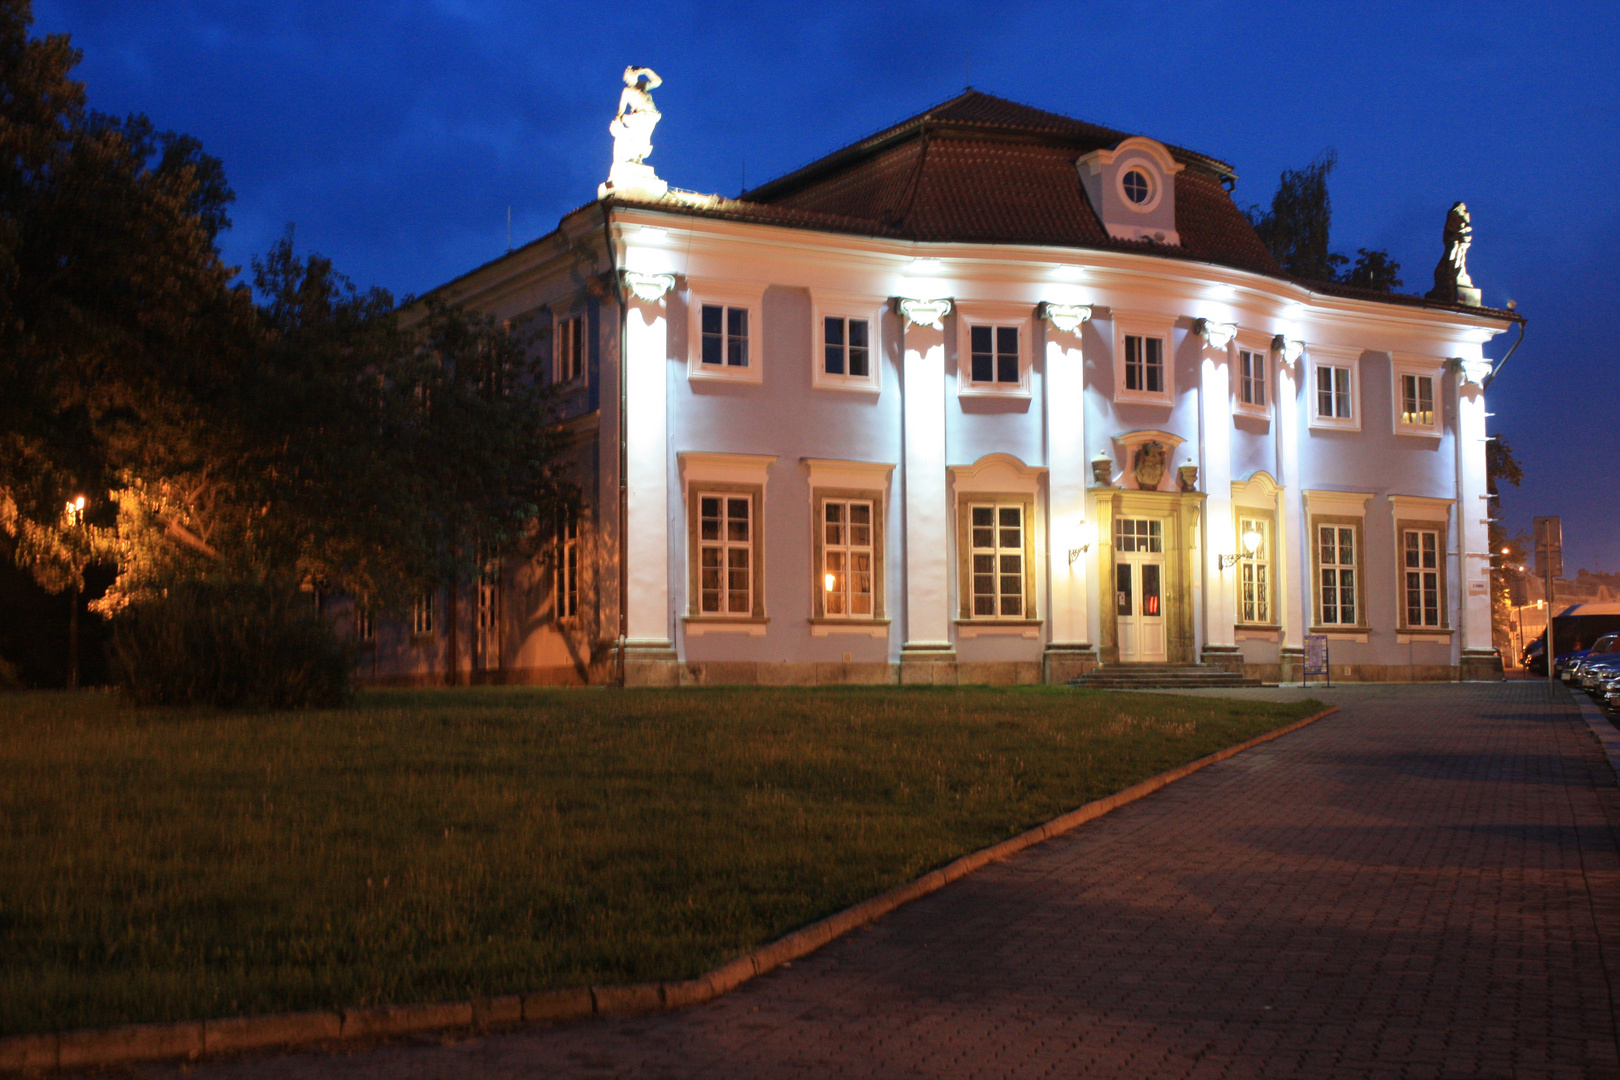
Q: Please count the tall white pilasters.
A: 6